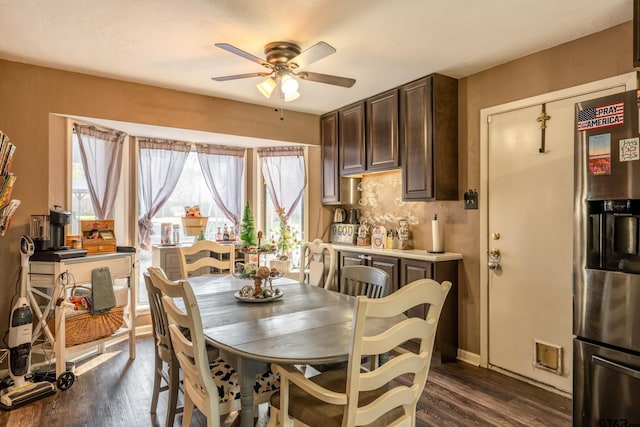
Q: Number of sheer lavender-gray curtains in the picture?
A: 4